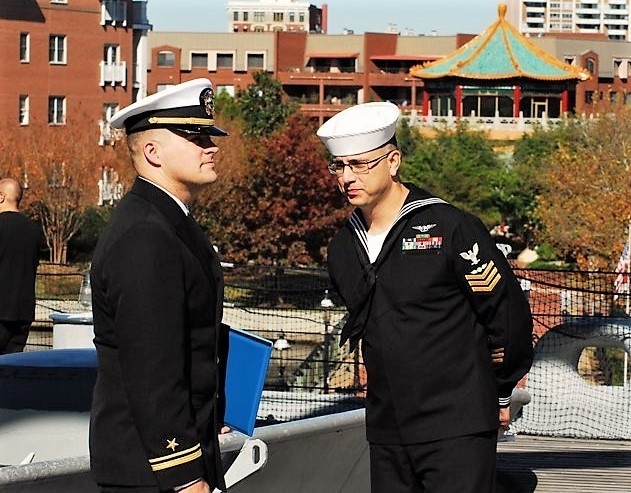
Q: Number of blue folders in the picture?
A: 1